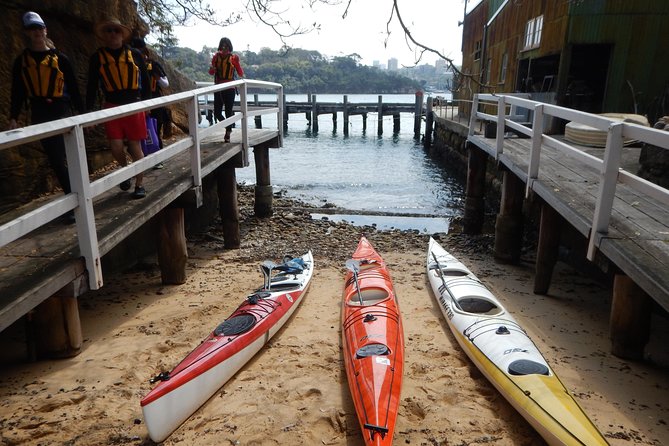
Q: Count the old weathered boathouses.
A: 1